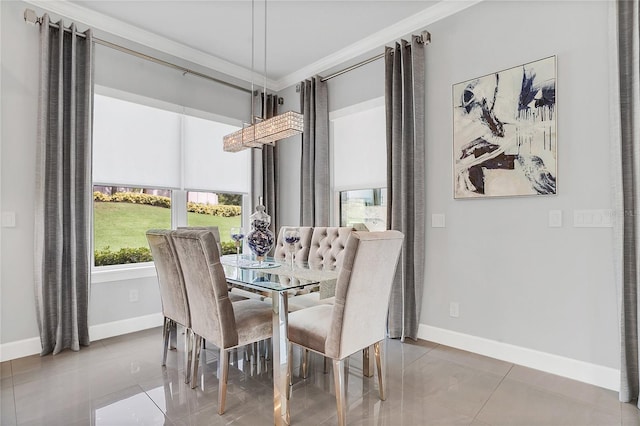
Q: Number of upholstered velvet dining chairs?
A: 6